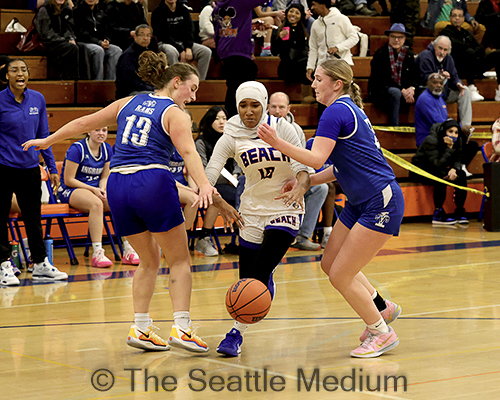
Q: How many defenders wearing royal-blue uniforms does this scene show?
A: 2